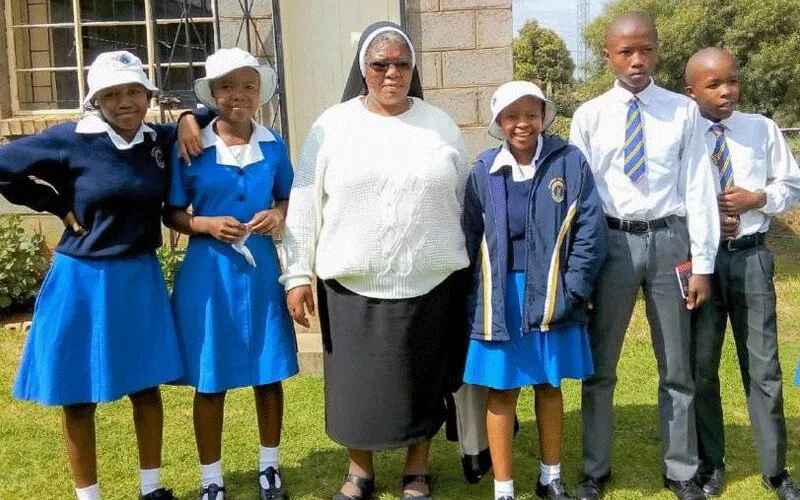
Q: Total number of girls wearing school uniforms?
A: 3